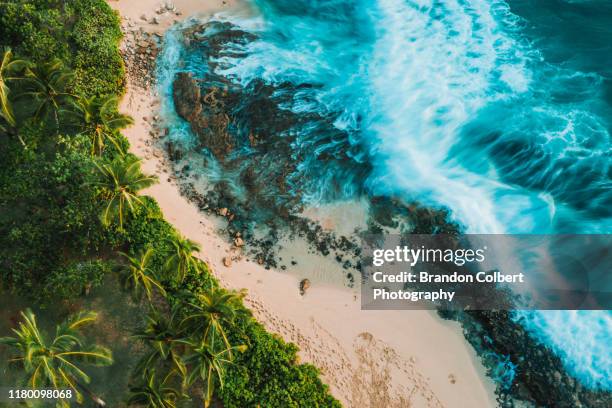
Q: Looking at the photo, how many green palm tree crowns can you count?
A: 11